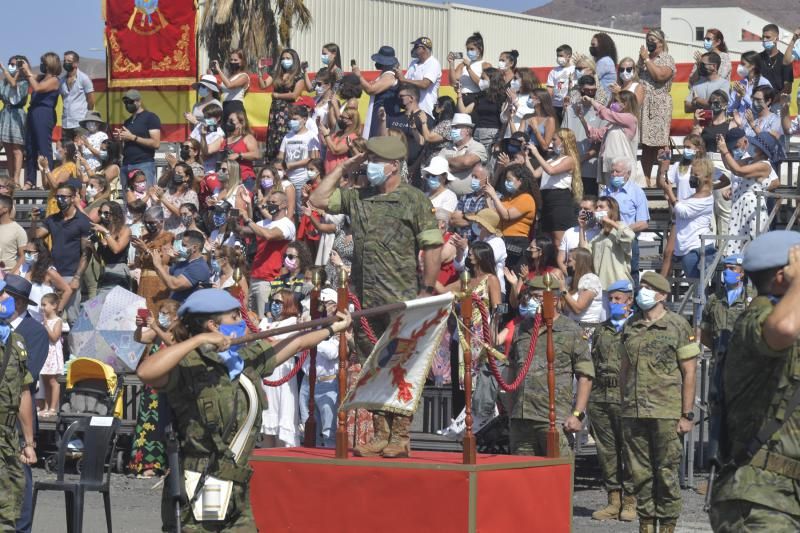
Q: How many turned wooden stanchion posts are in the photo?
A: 5